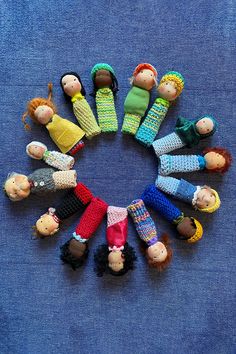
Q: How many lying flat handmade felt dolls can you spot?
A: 15